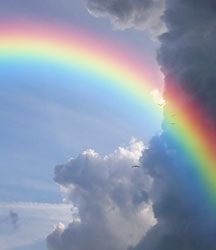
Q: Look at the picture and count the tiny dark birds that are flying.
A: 4